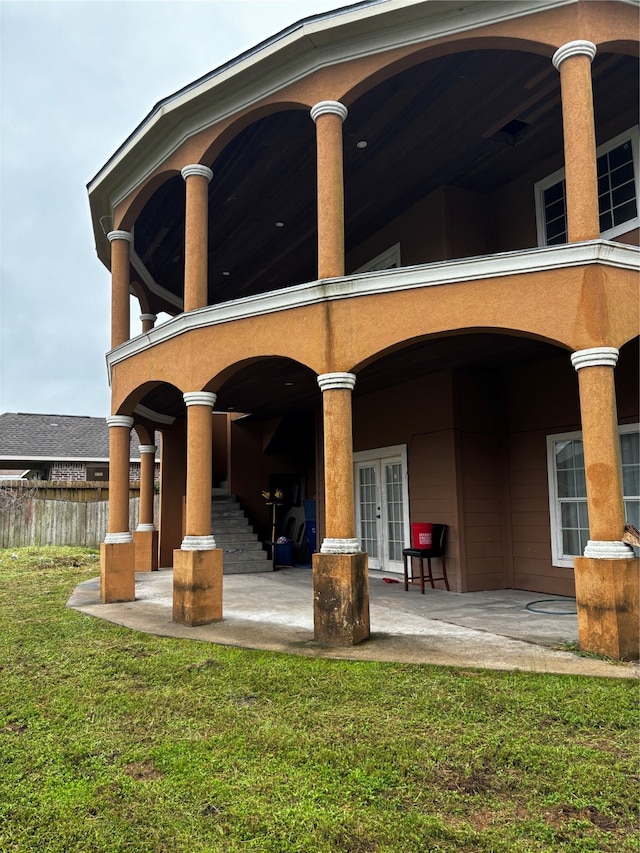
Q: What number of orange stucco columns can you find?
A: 10